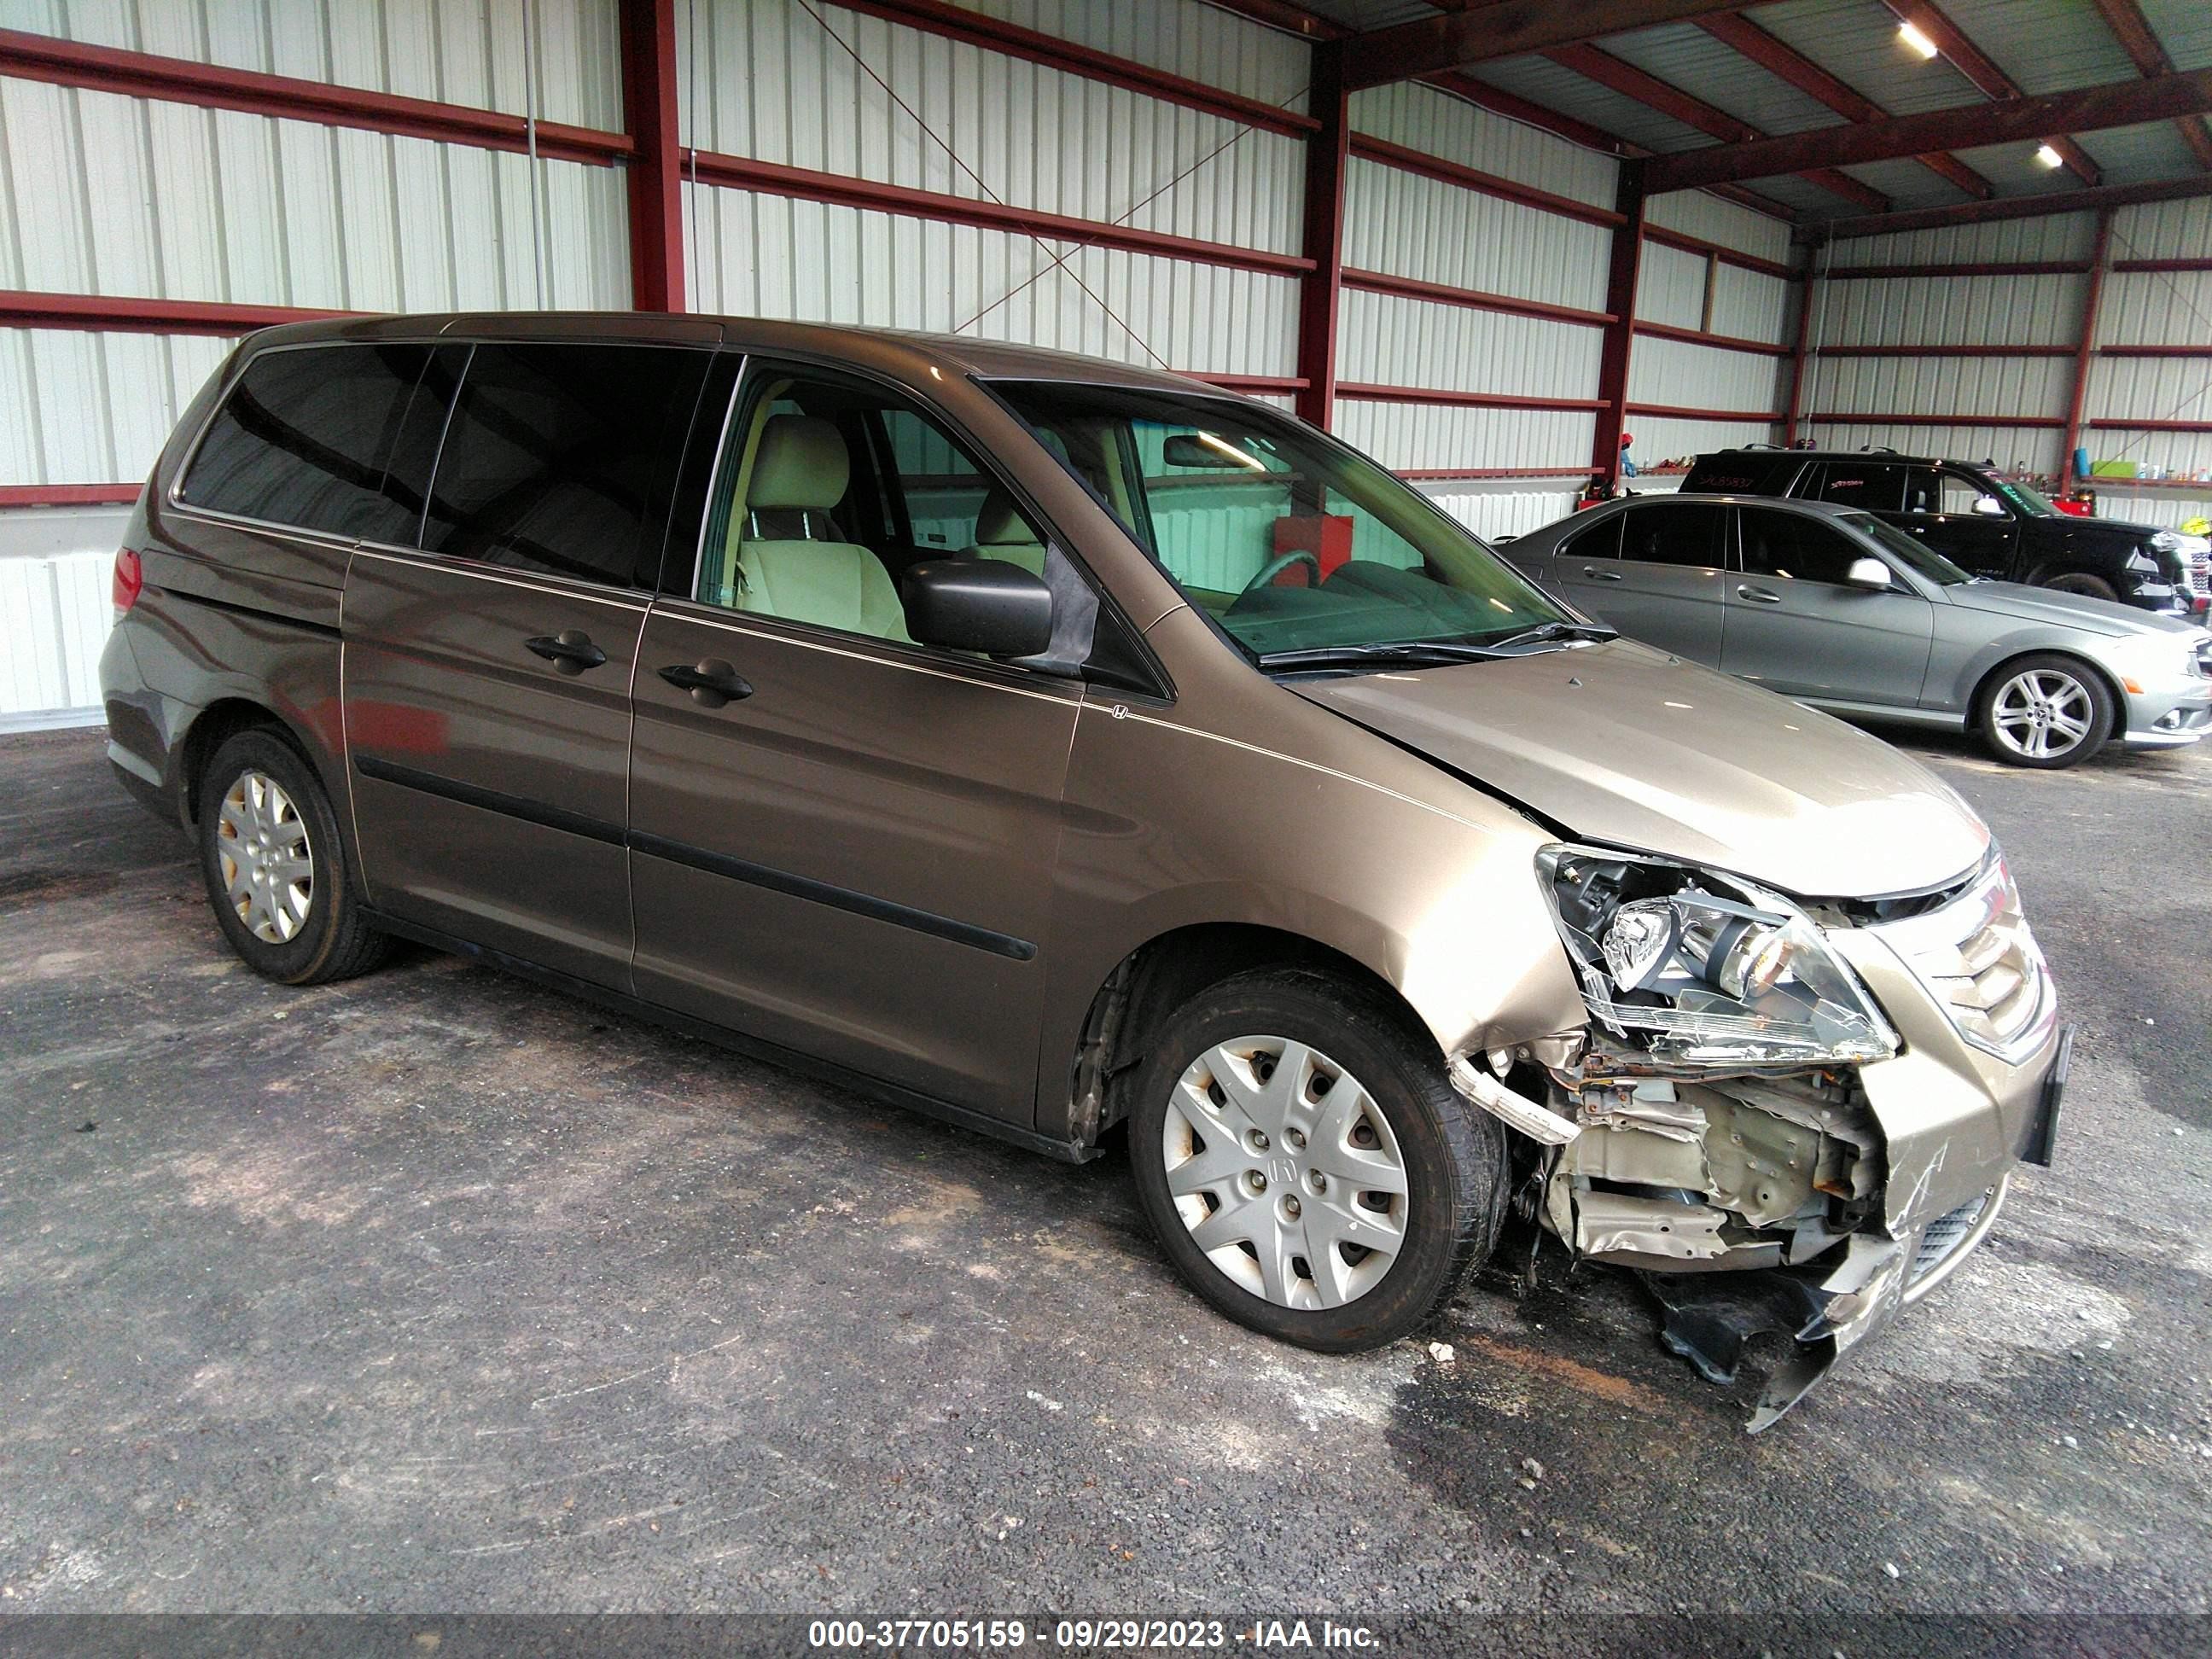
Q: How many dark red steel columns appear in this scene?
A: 5